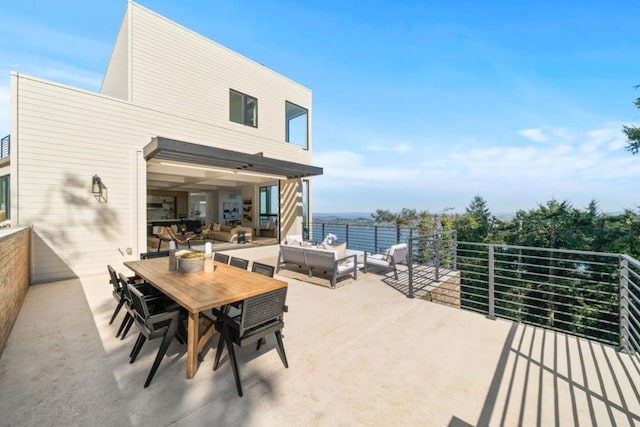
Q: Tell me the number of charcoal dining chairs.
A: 8